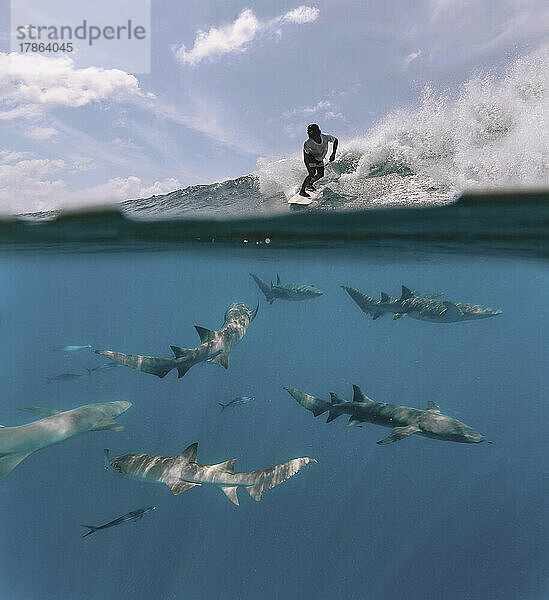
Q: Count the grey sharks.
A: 6